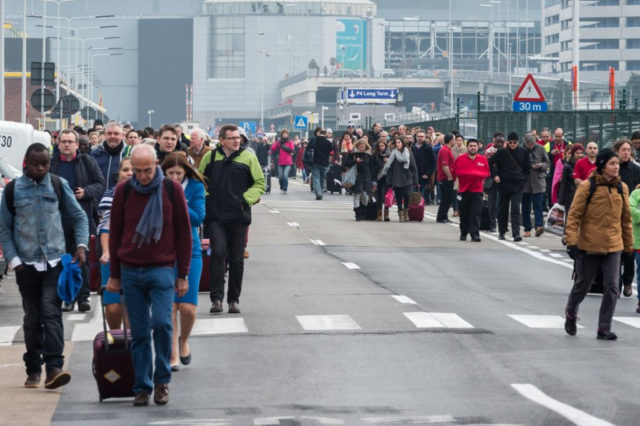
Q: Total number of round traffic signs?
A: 3